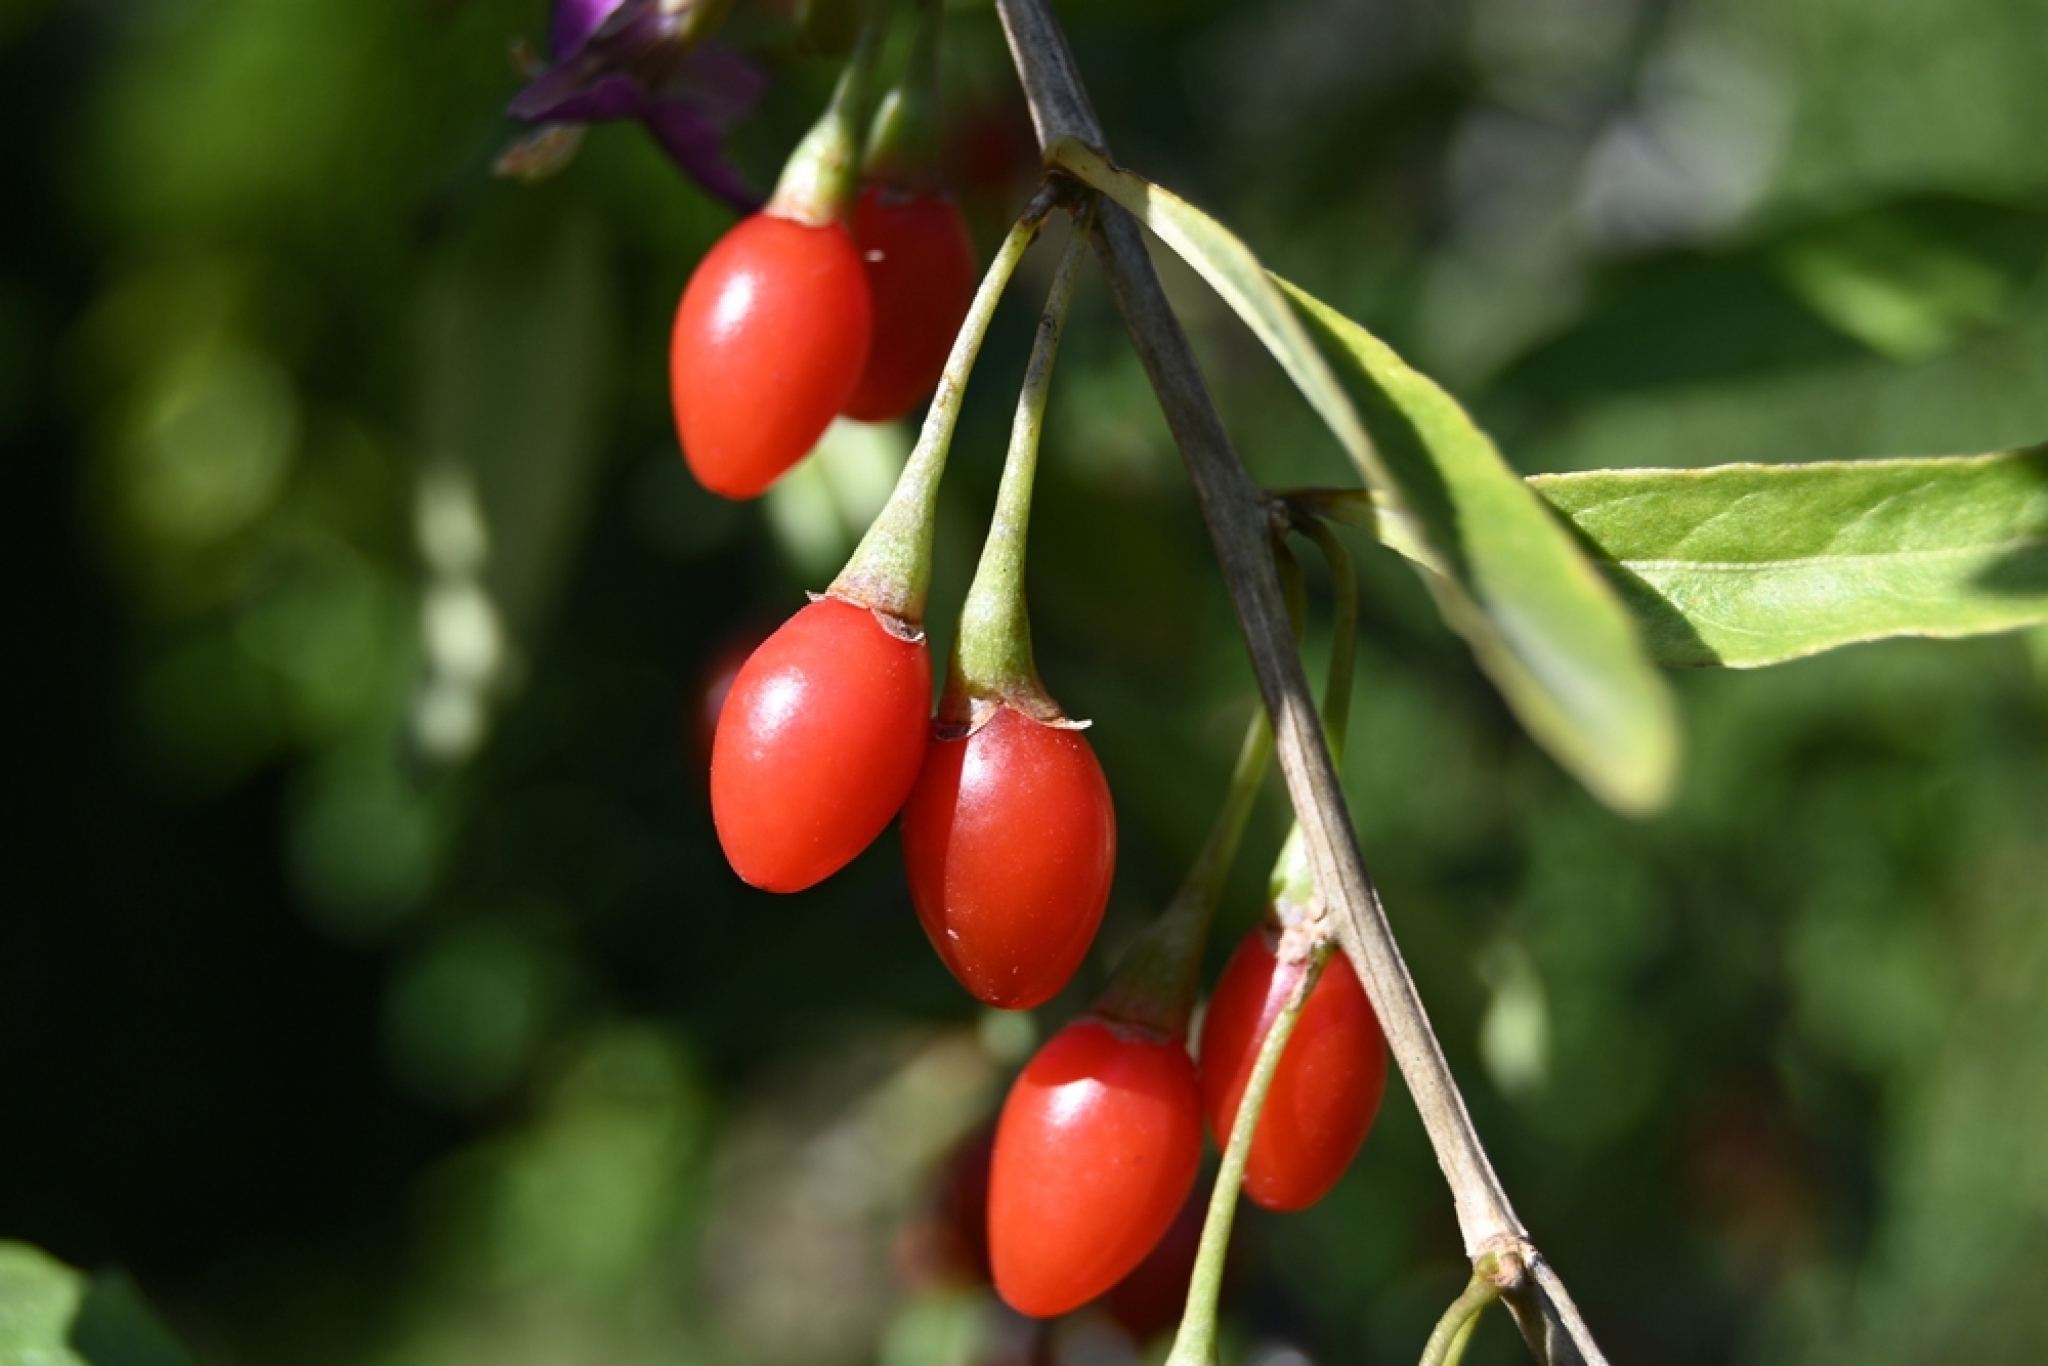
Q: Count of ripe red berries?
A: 6